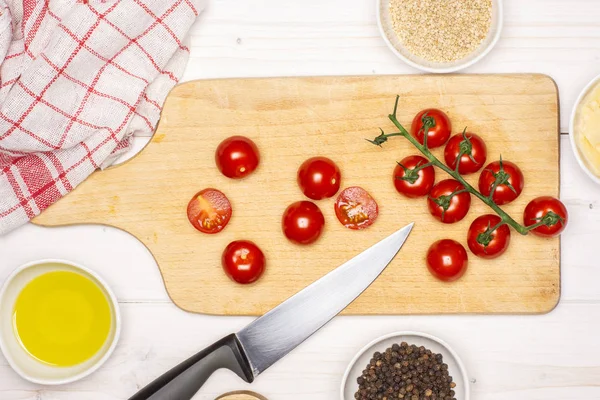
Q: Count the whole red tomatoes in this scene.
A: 12